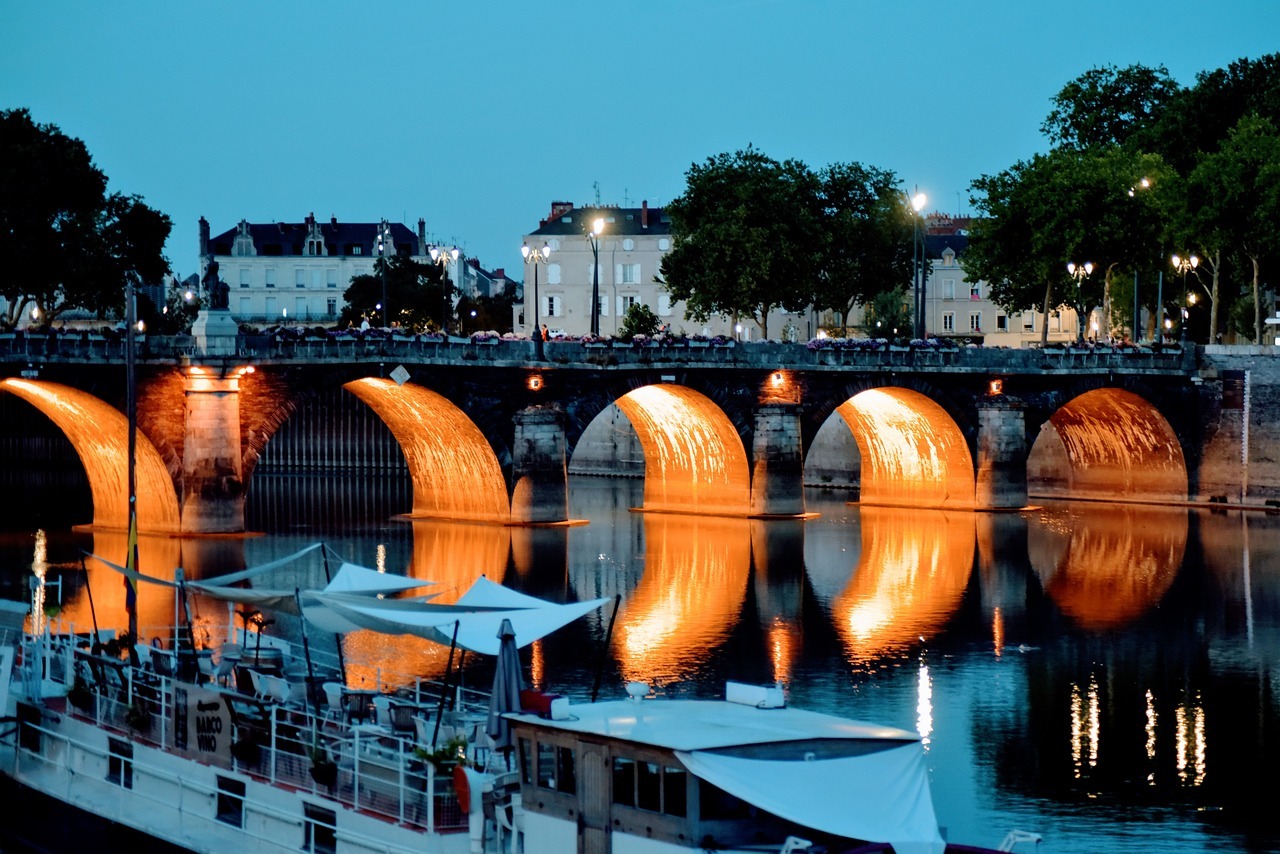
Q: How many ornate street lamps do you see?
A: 4